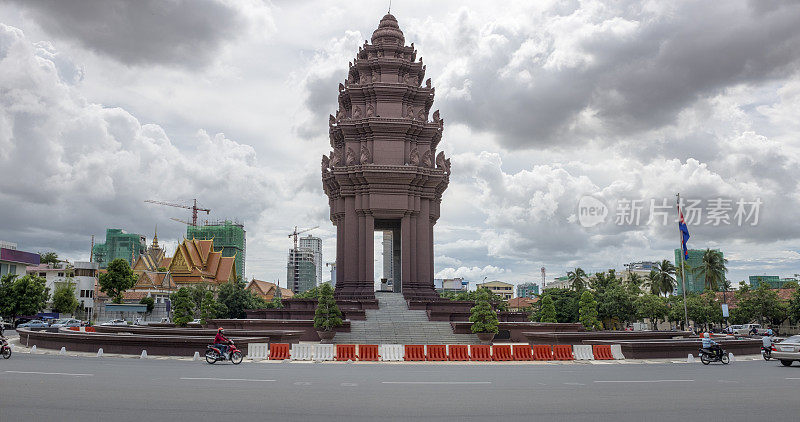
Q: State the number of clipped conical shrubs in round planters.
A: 2